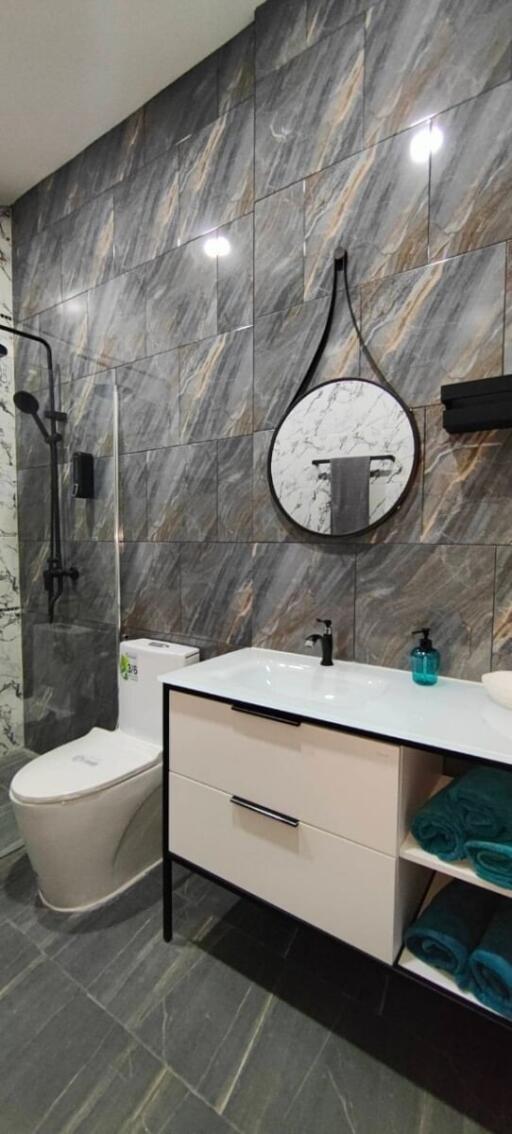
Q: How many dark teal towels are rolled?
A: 5